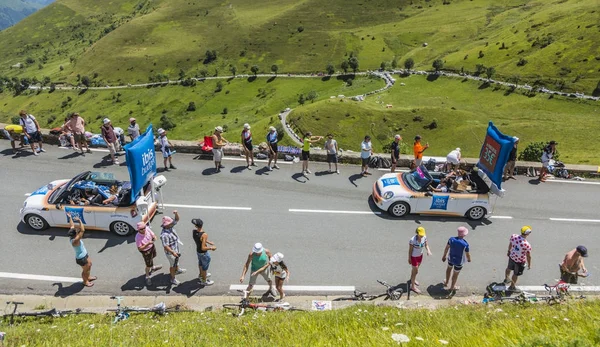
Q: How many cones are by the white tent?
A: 0